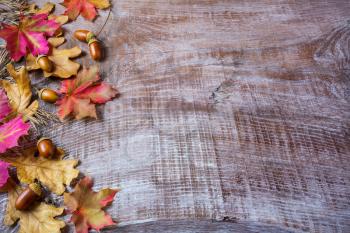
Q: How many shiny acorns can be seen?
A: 6